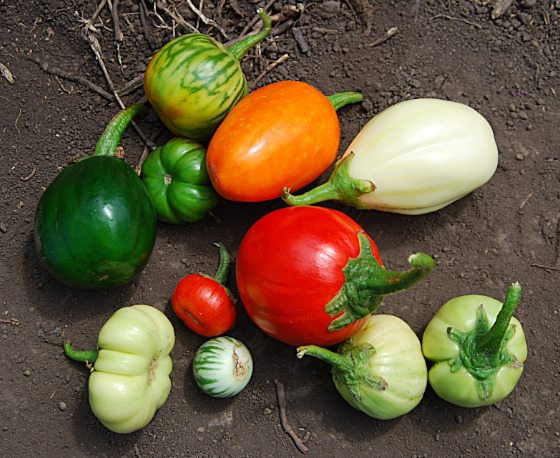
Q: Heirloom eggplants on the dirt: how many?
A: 11